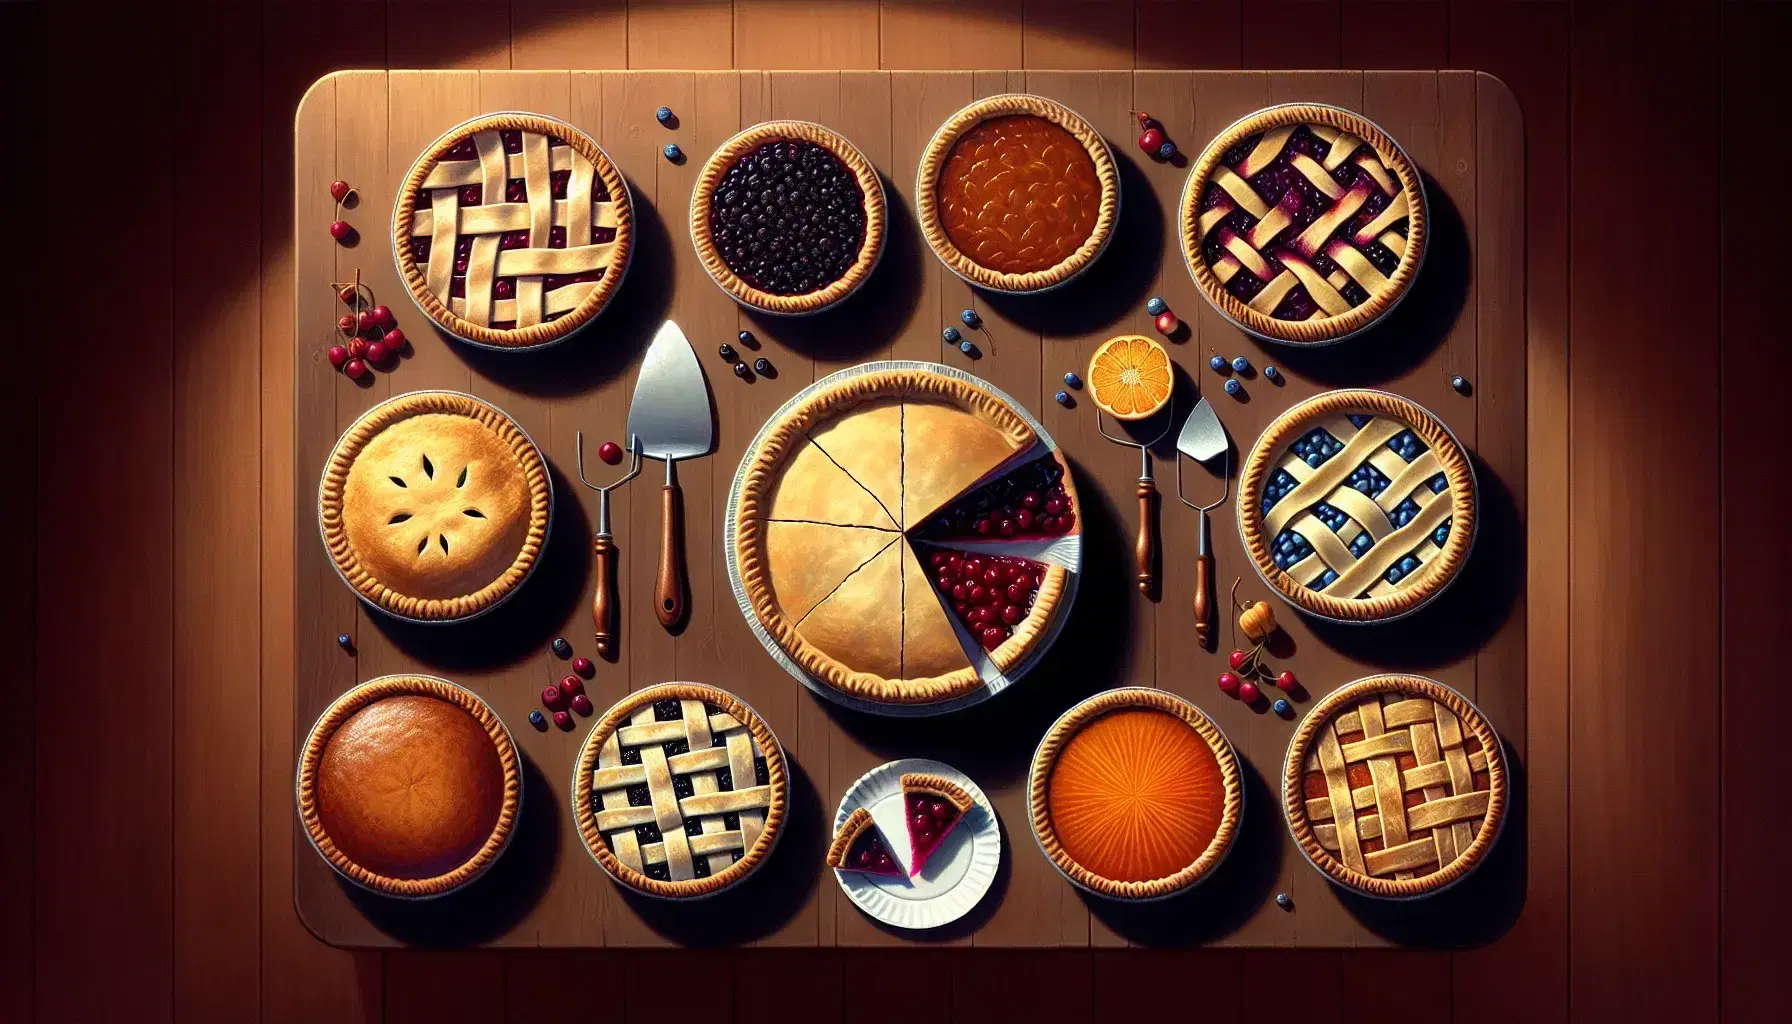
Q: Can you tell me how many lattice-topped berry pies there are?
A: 4